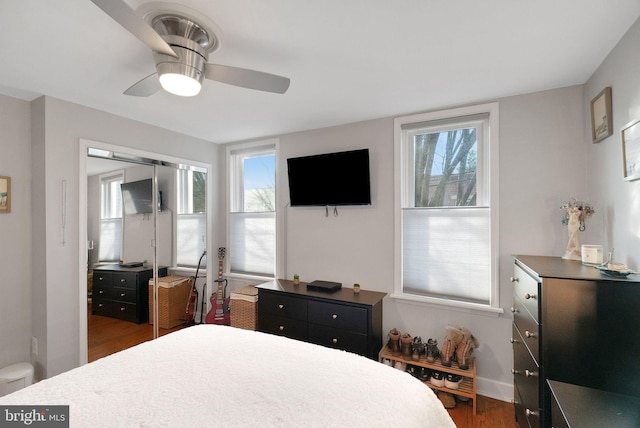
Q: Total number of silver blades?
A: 3